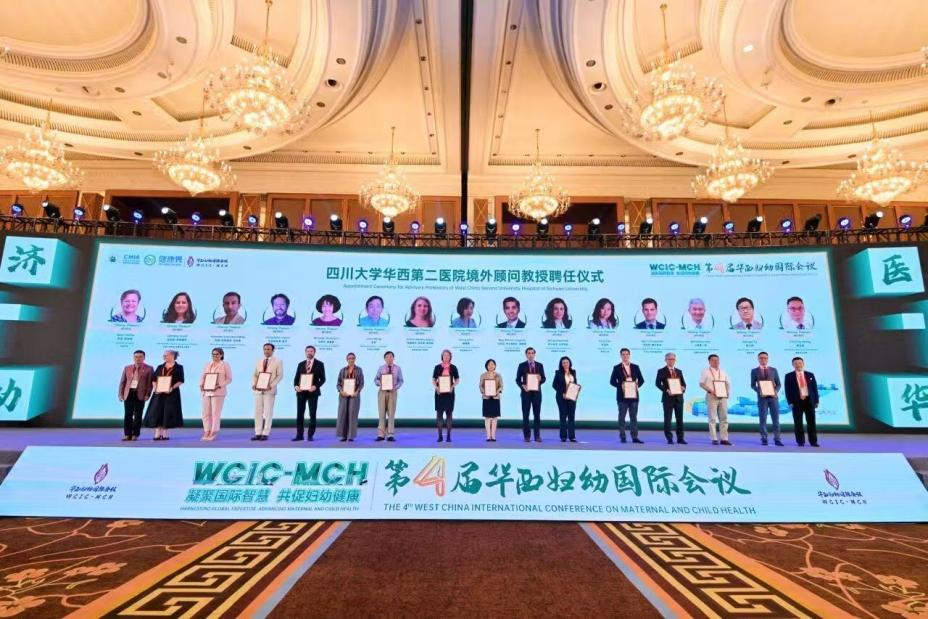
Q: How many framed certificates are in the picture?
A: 14